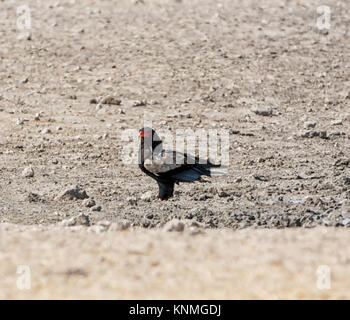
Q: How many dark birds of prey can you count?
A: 1